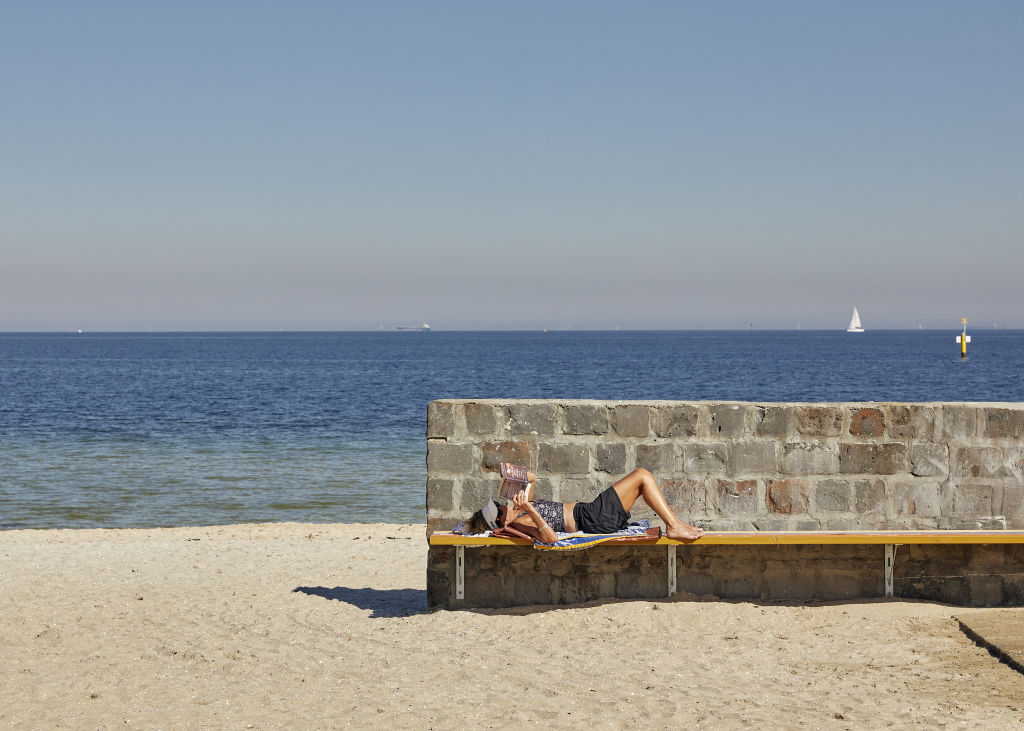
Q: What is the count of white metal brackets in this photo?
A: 3